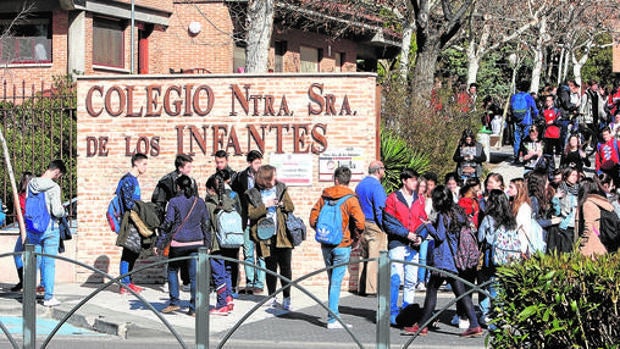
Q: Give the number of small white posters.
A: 2